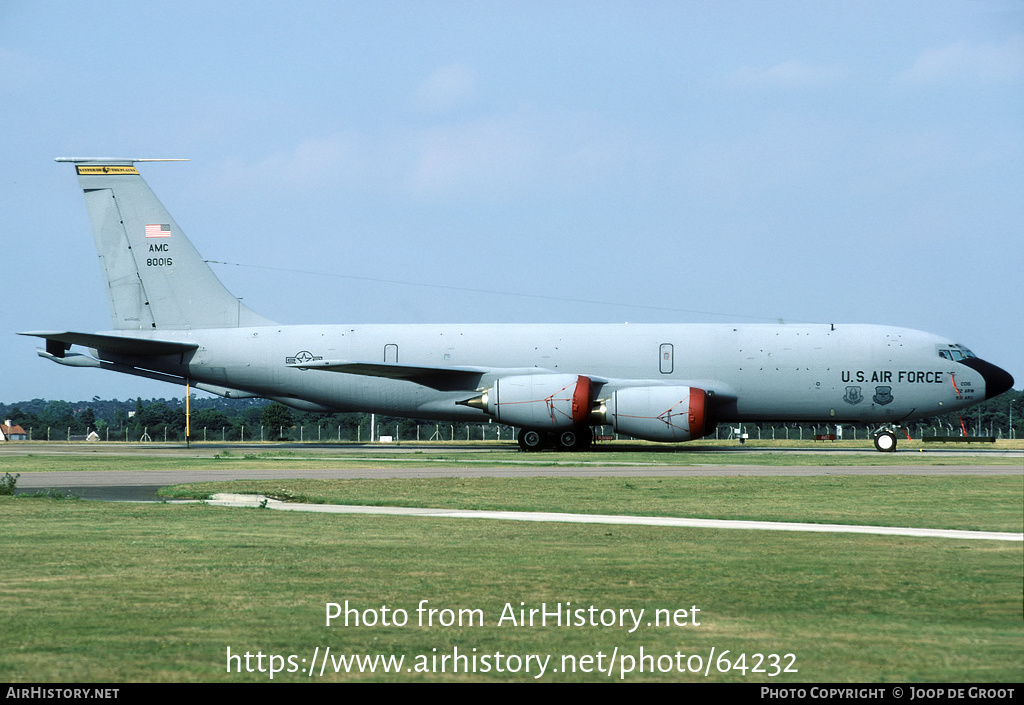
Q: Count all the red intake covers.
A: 2